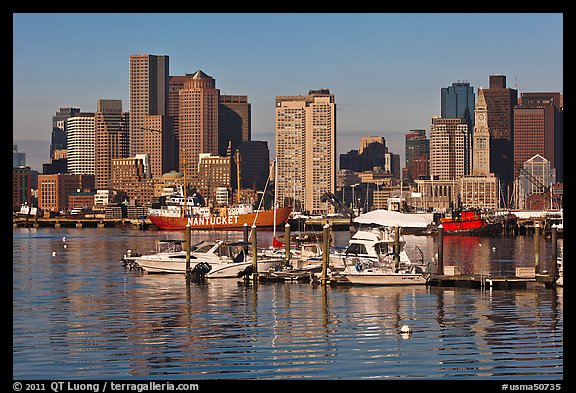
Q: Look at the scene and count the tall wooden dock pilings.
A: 9